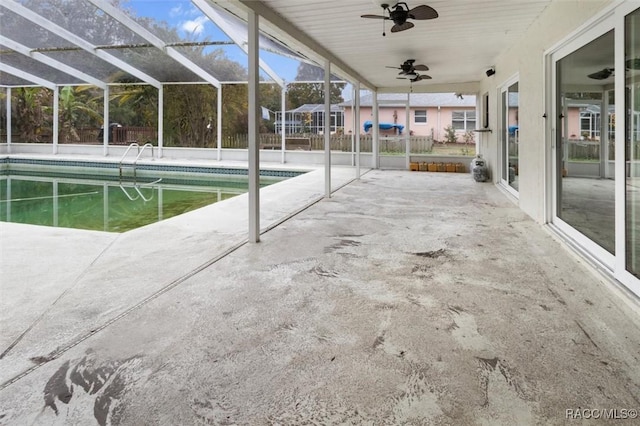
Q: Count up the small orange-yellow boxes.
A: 6